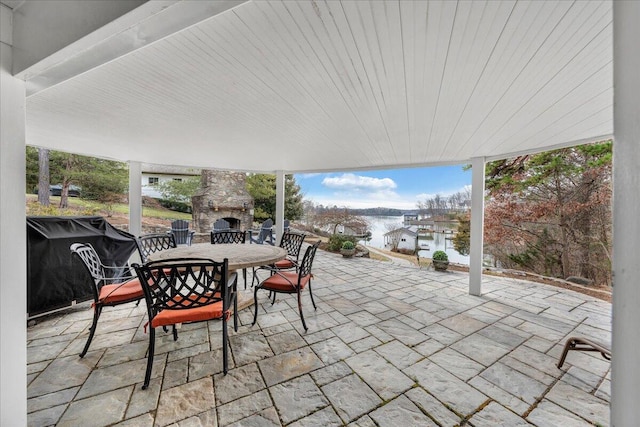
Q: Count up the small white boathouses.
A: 1